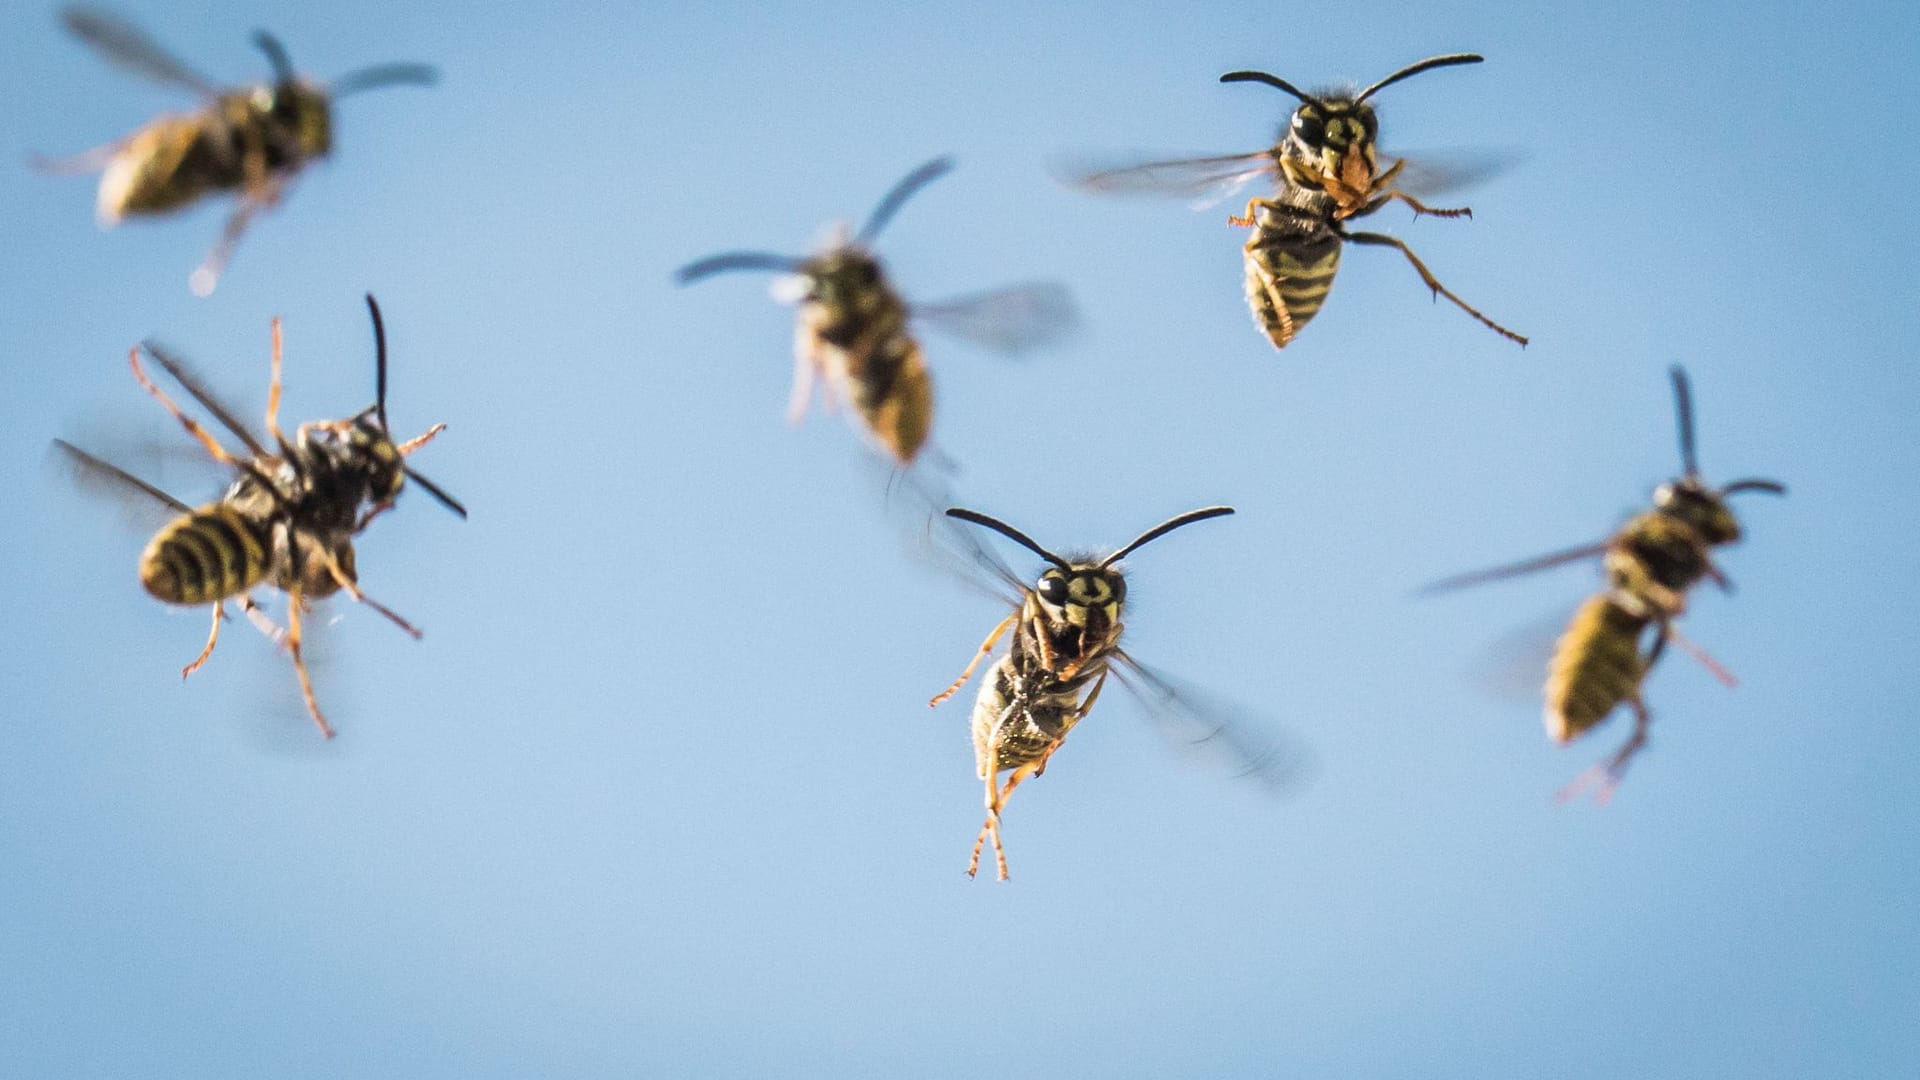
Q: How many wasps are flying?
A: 6